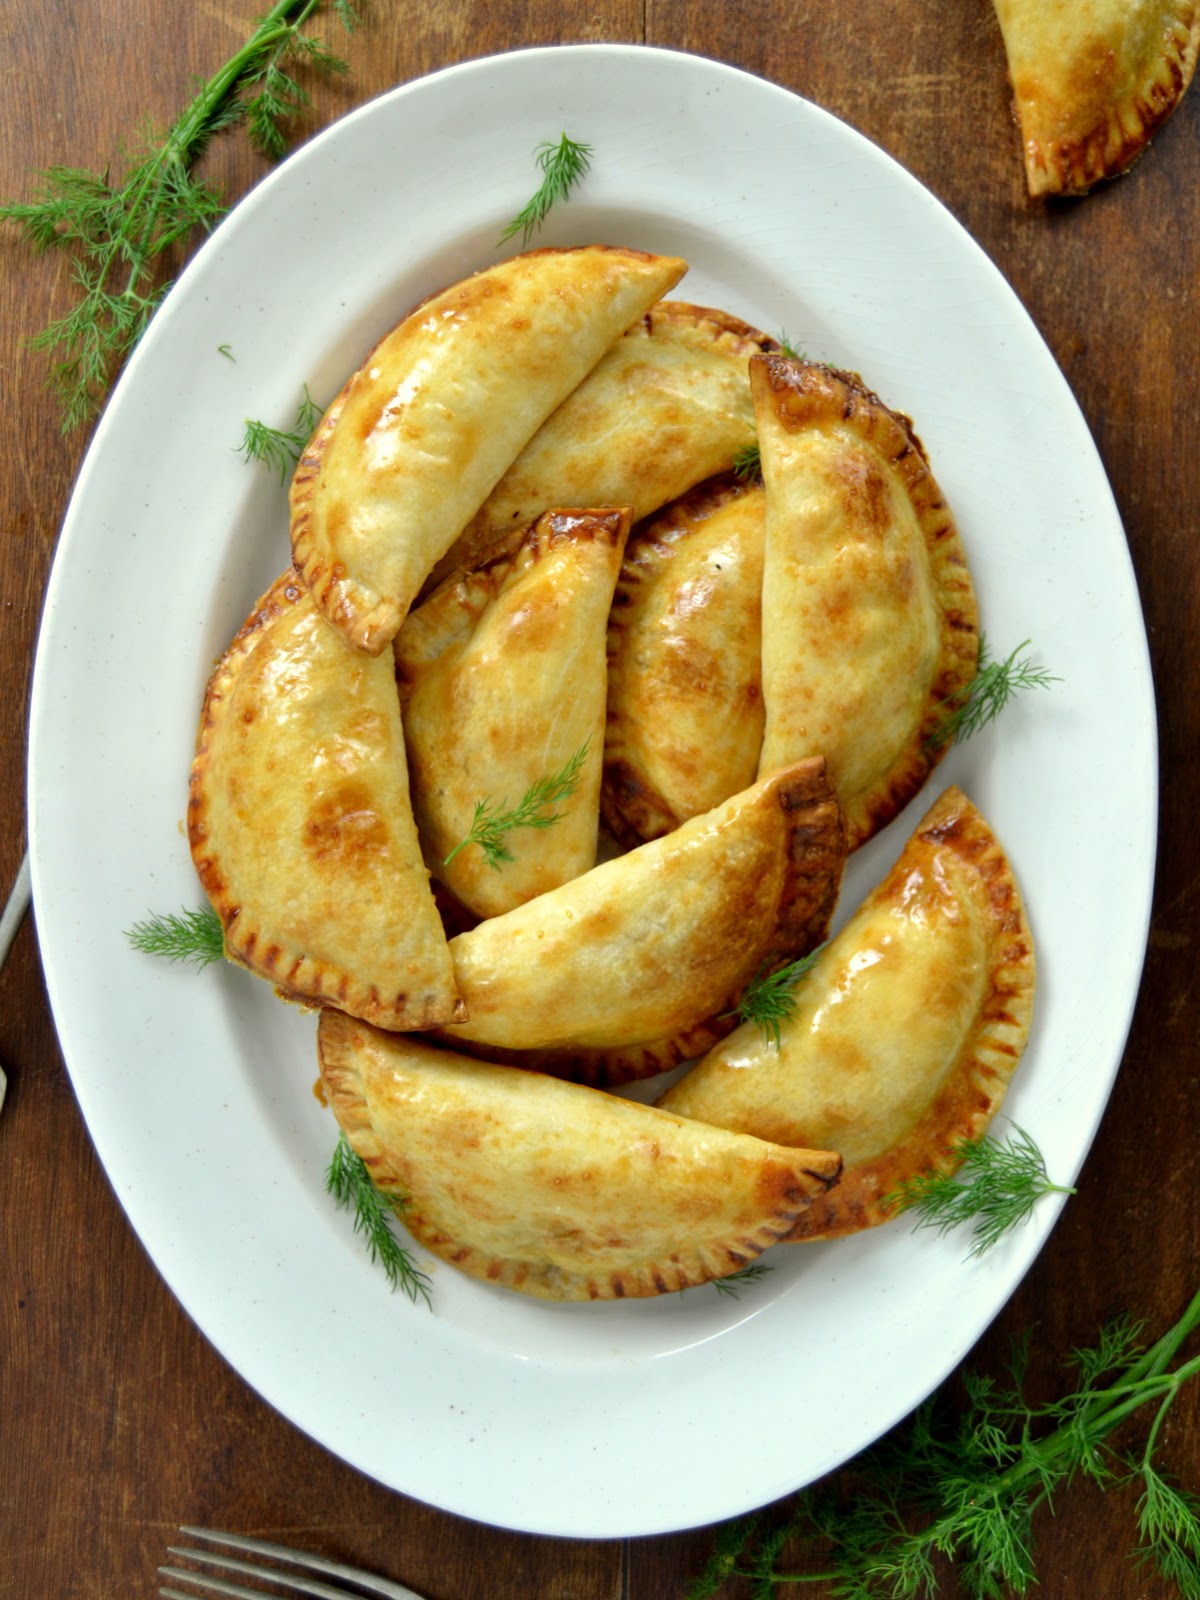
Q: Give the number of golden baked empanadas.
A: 10